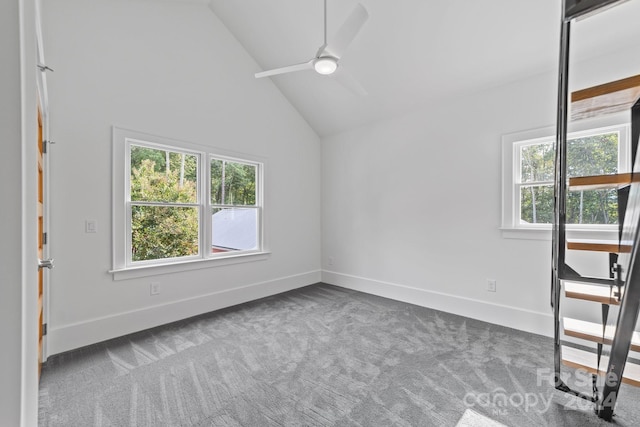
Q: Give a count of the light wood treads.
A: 6